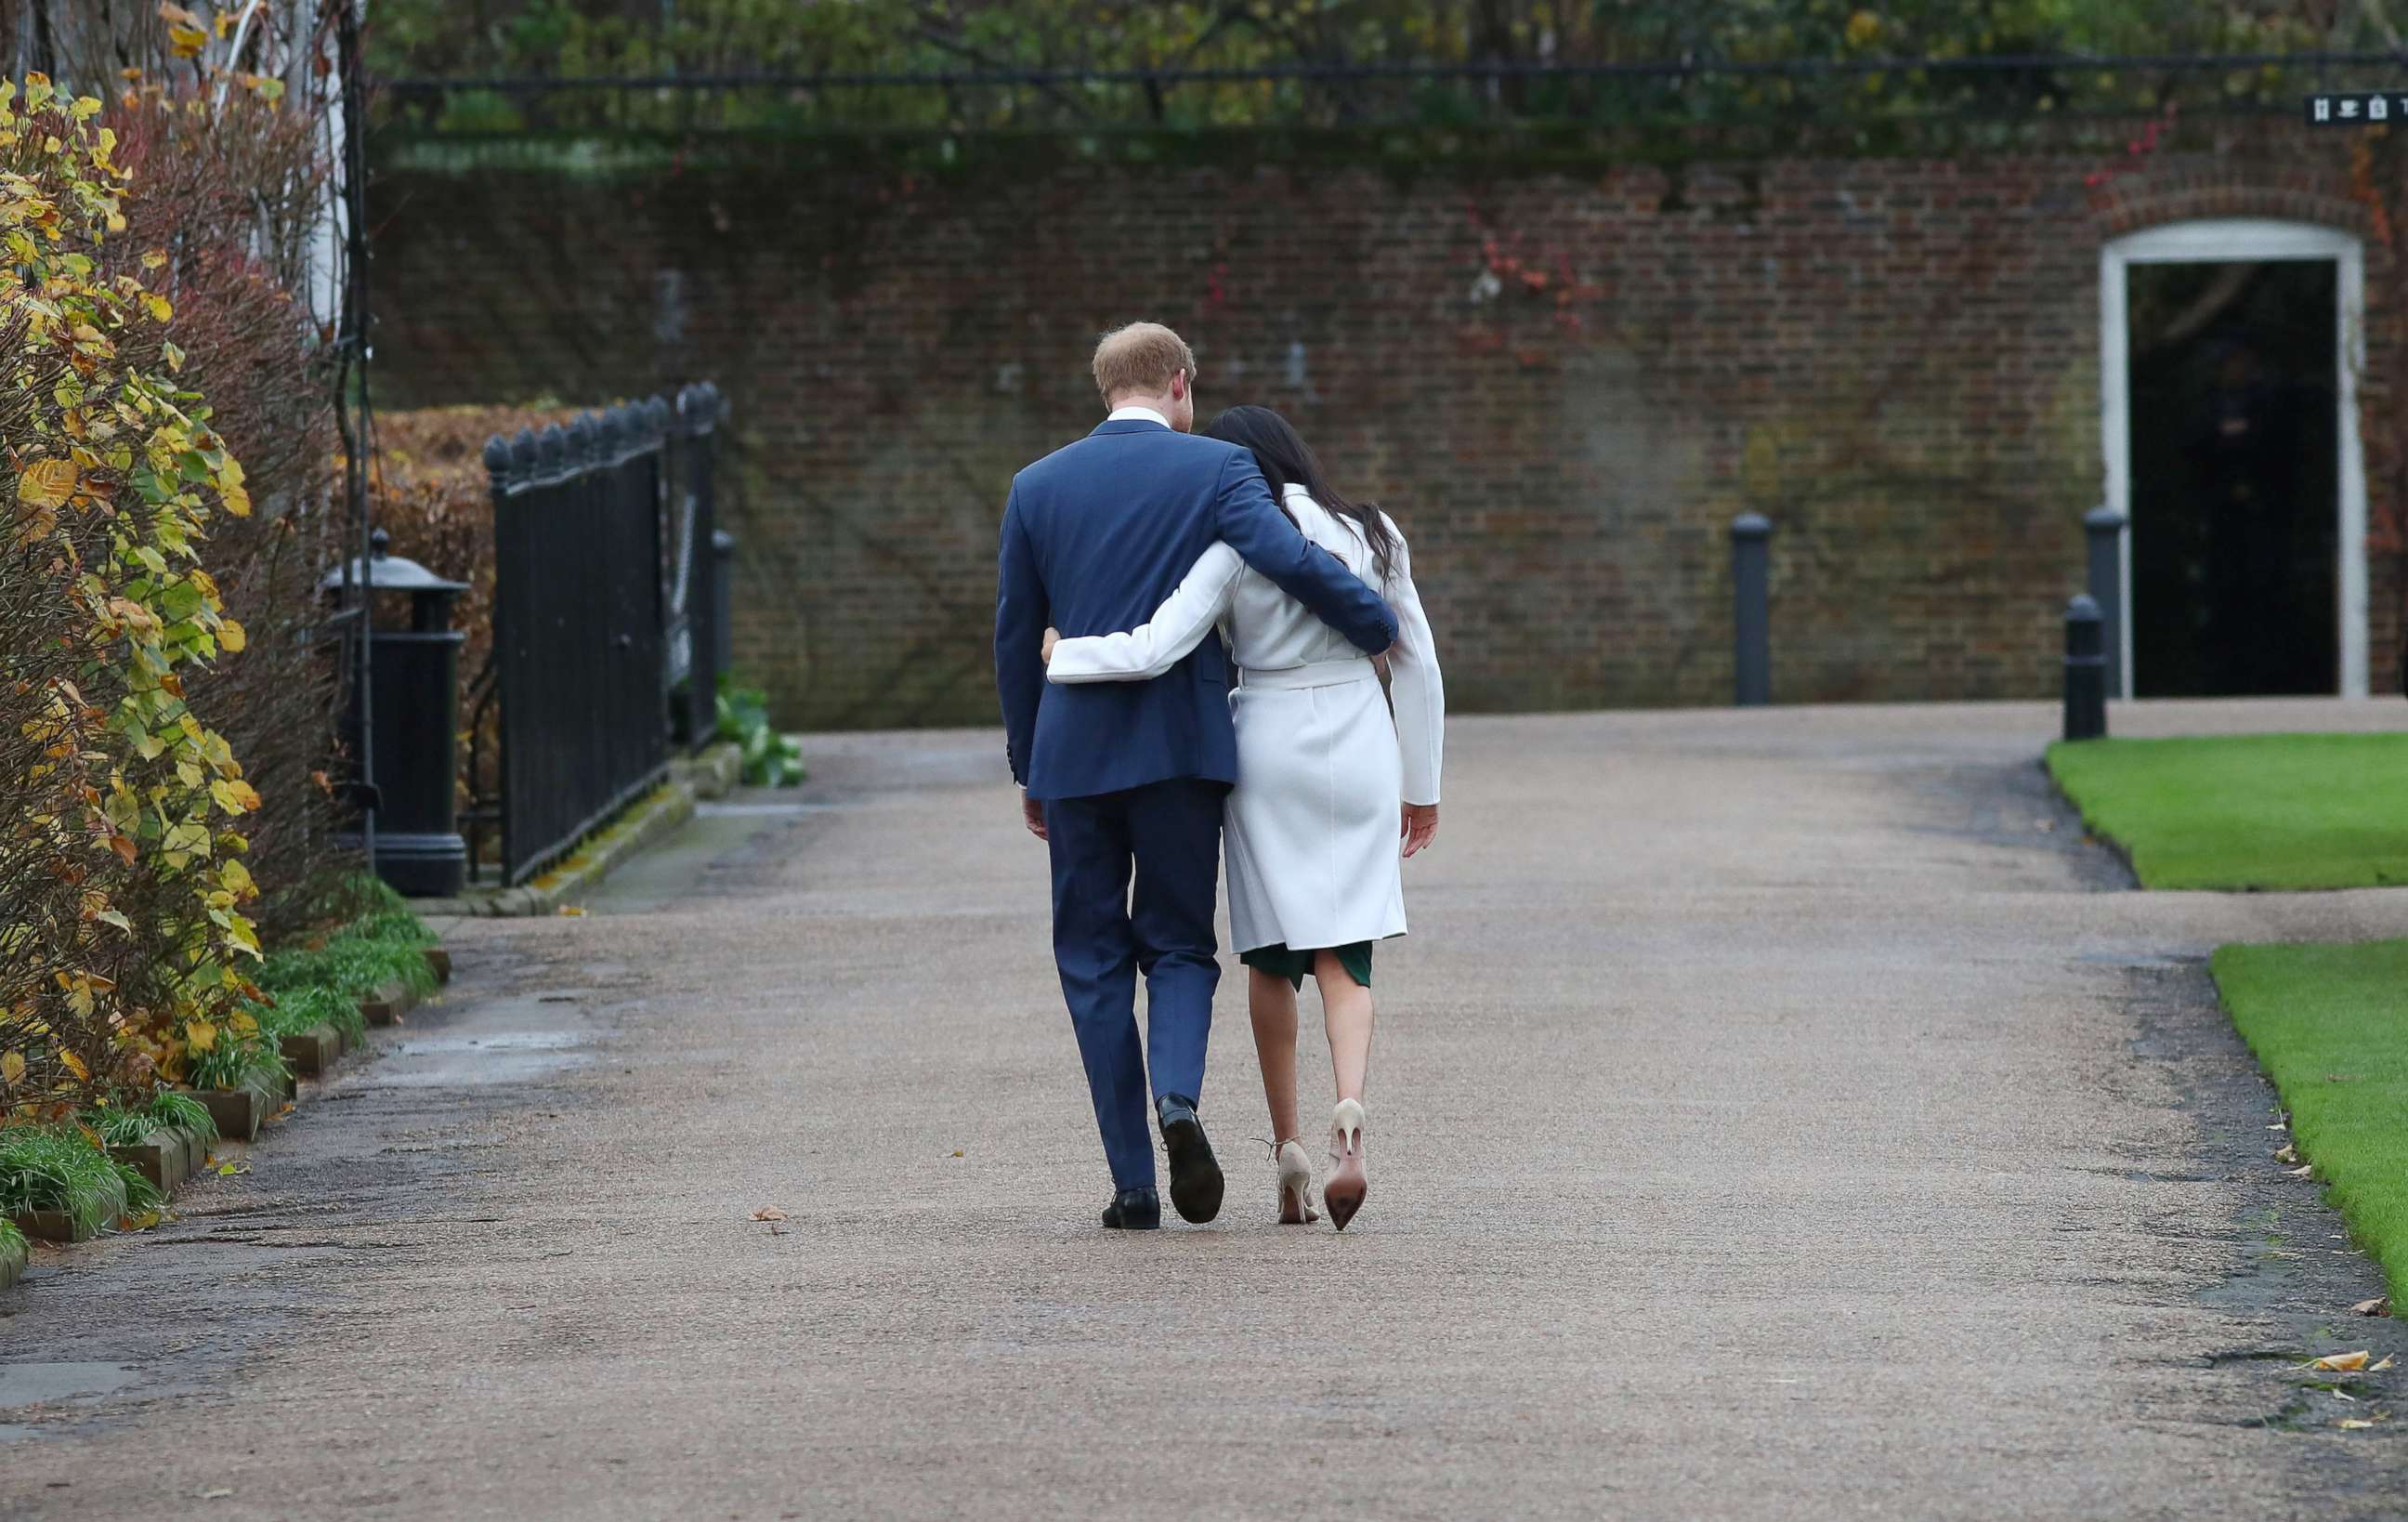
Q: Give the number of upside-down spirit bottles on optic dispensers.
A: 0